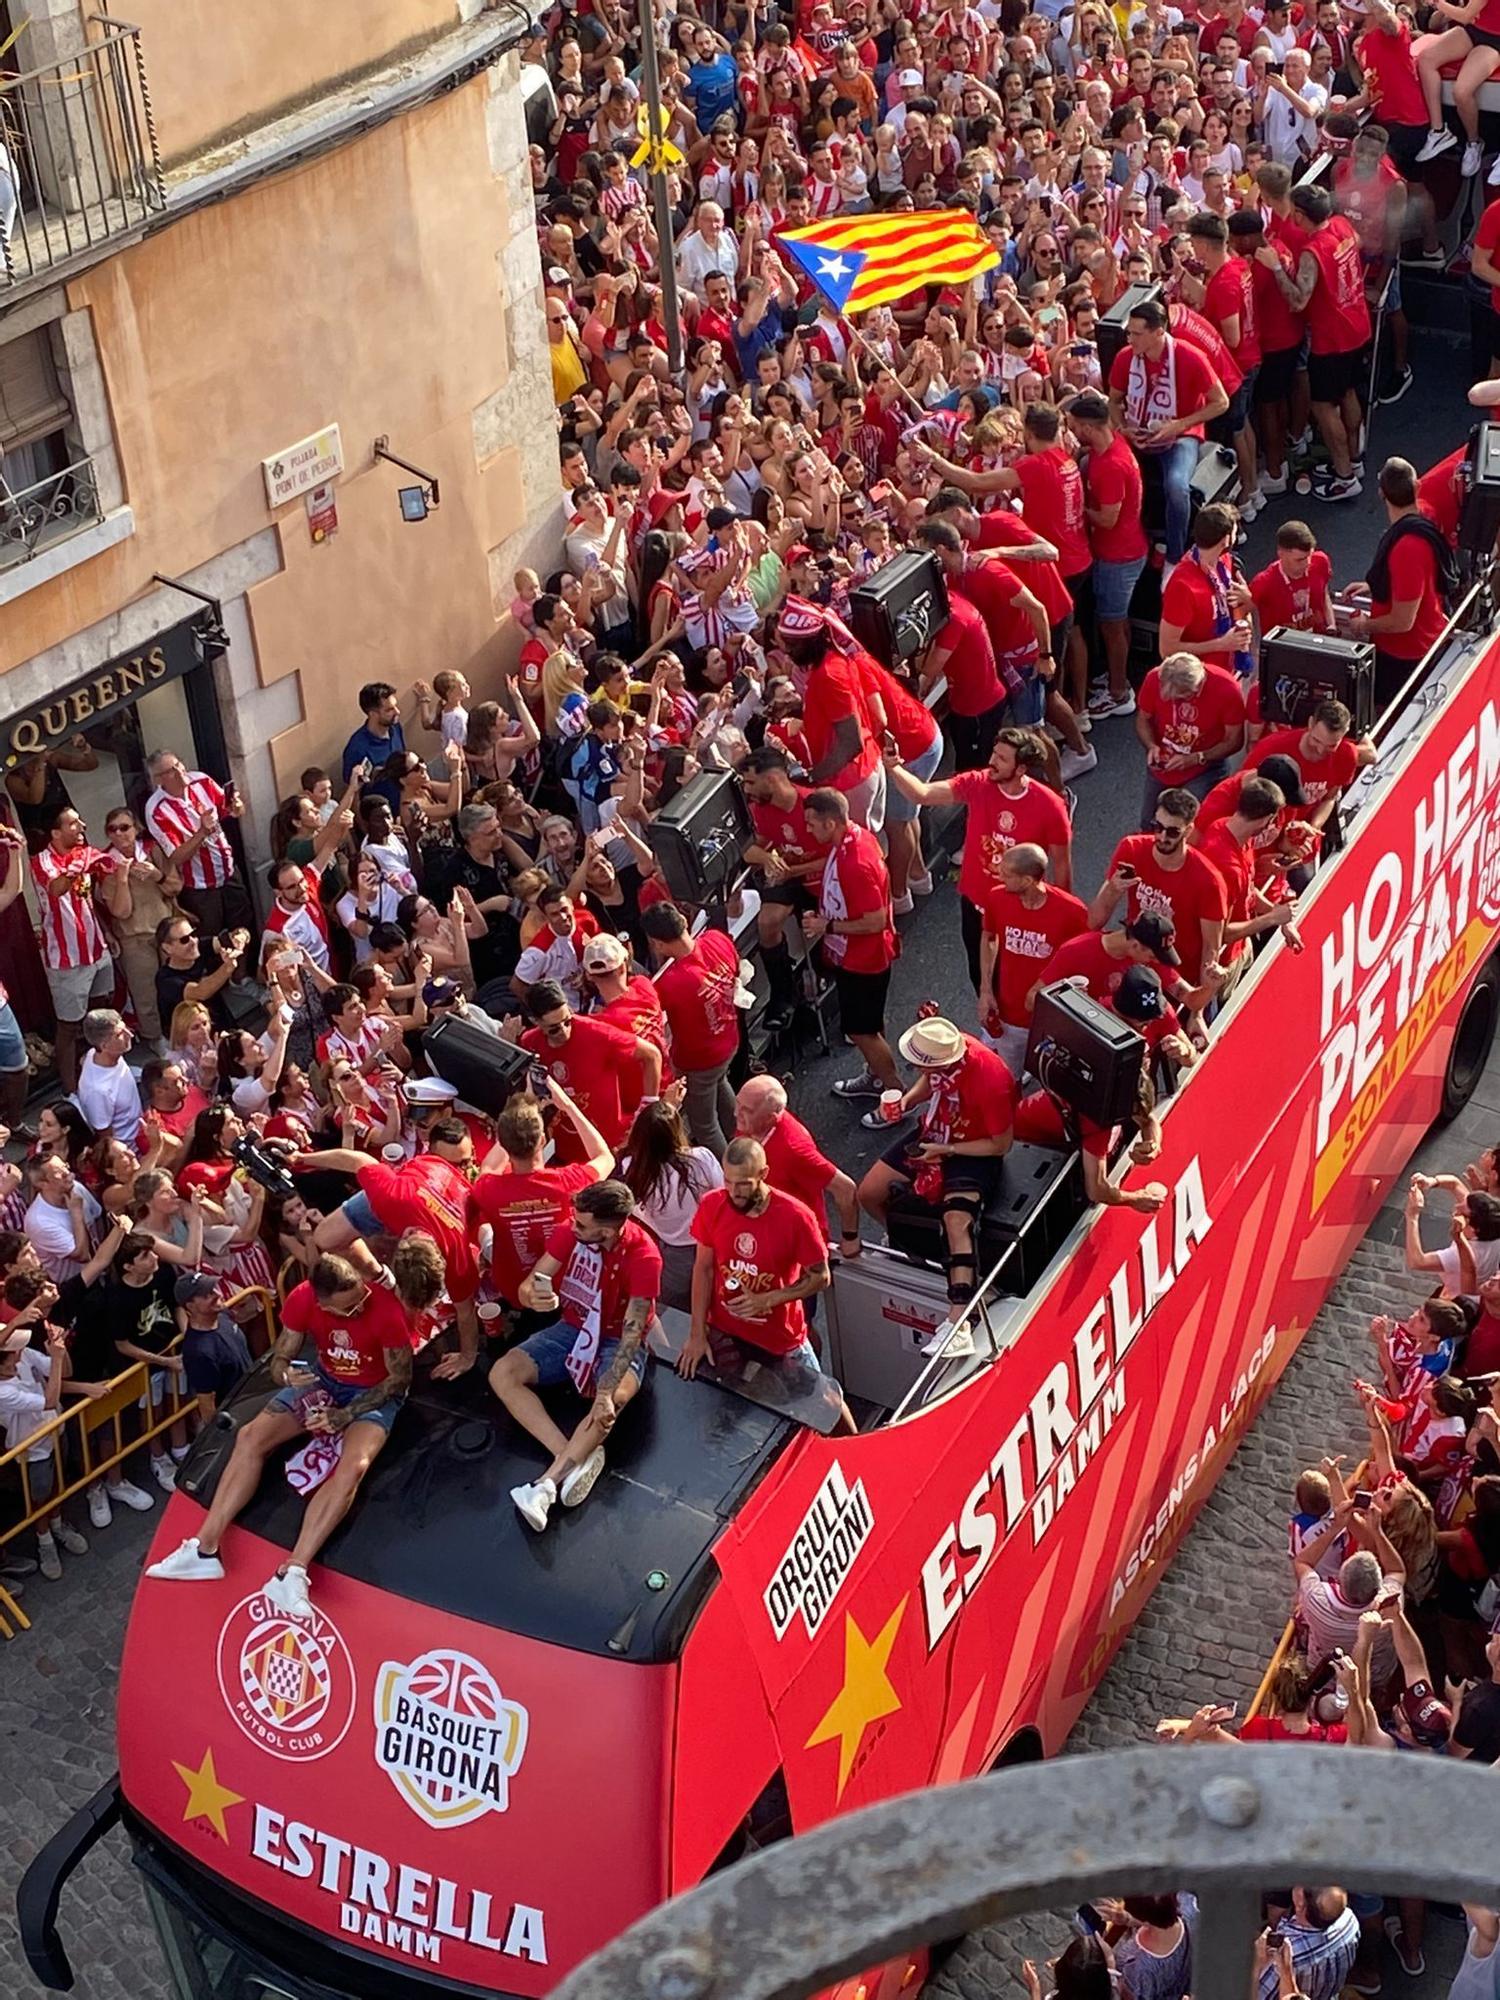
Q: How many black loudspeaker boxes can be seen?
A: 7